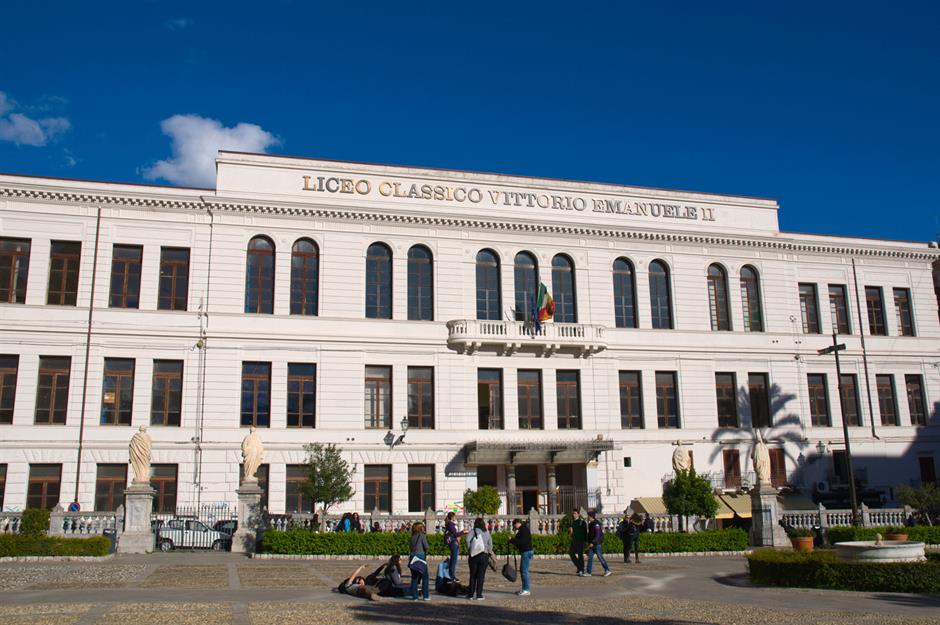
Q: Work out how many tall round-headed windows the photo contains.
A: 11